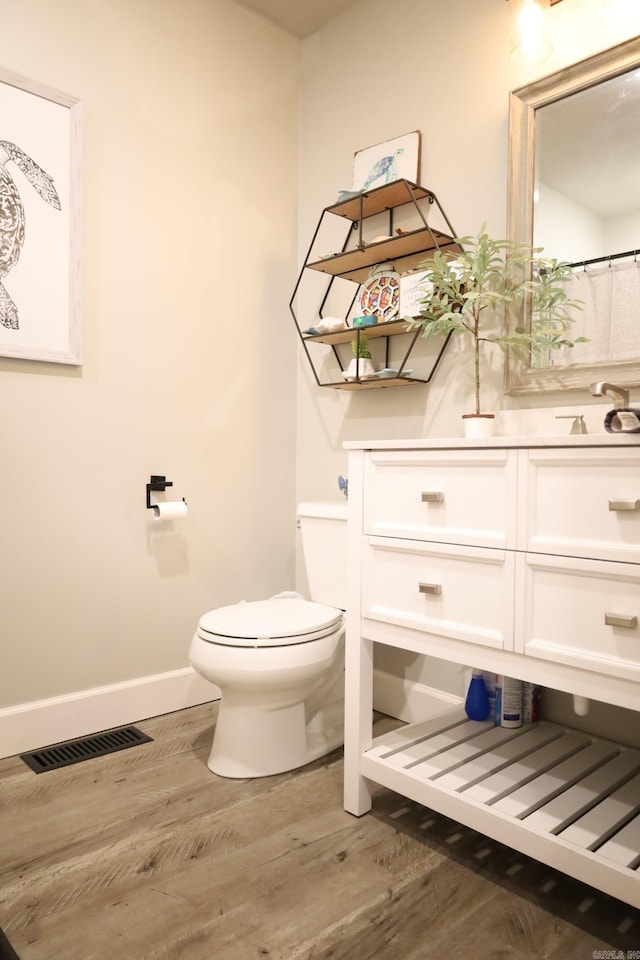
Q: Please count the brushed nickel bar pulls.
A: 4